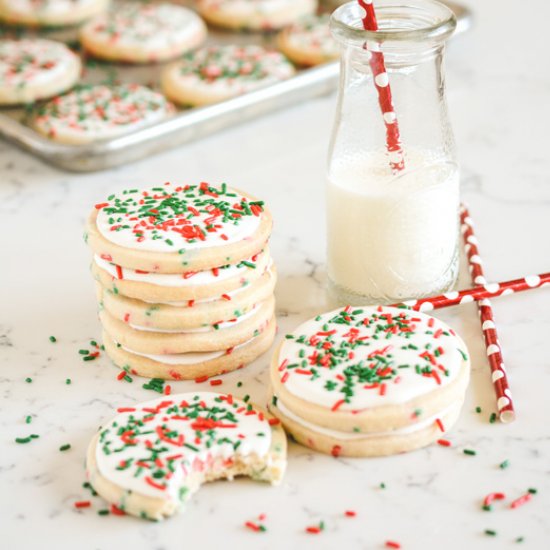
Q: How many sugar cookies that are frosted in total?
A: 15